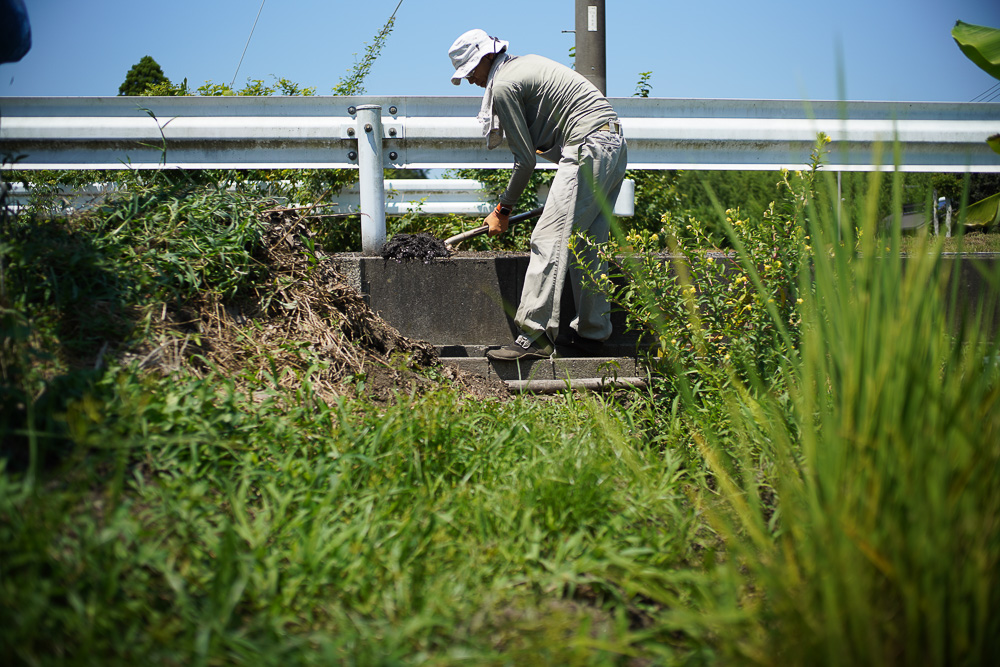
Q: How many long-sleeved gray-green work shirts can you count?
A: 1